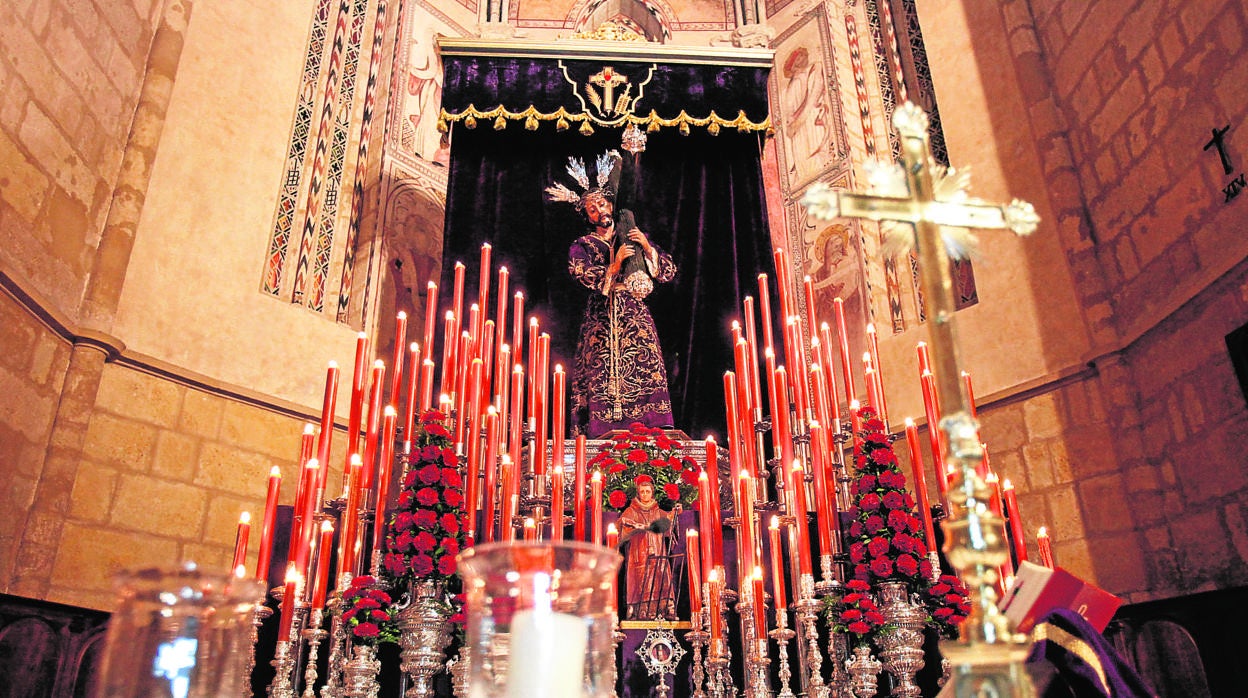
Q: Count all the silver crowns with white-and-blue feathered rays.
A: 1